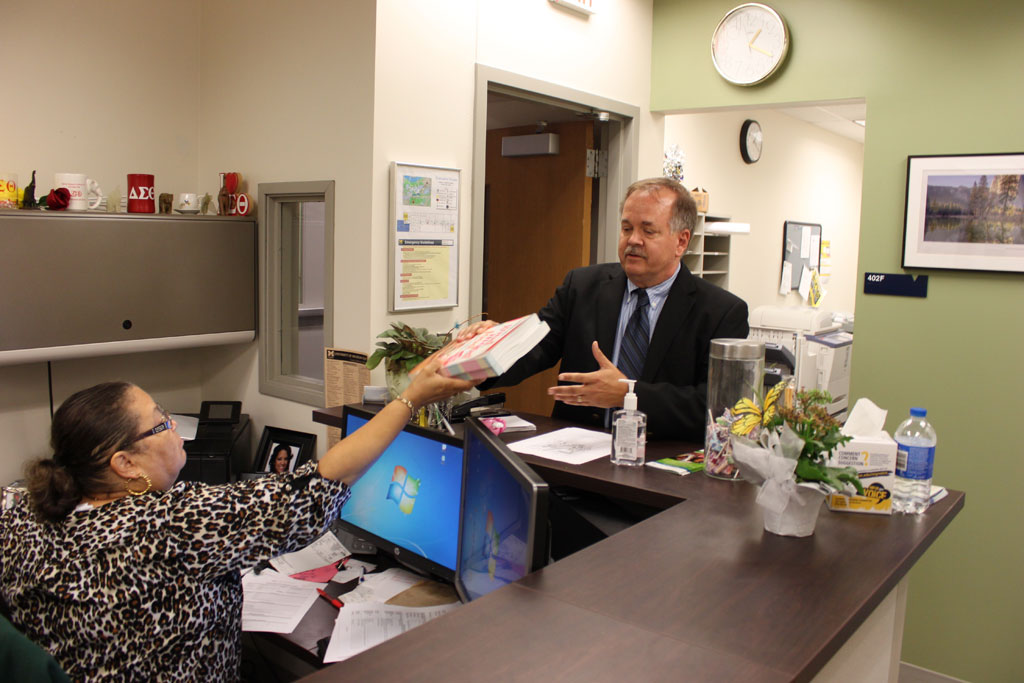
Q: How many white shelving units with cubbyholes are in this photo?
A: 1